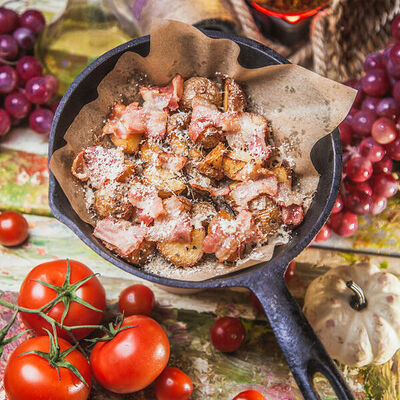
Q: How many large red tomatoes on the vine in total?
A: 3